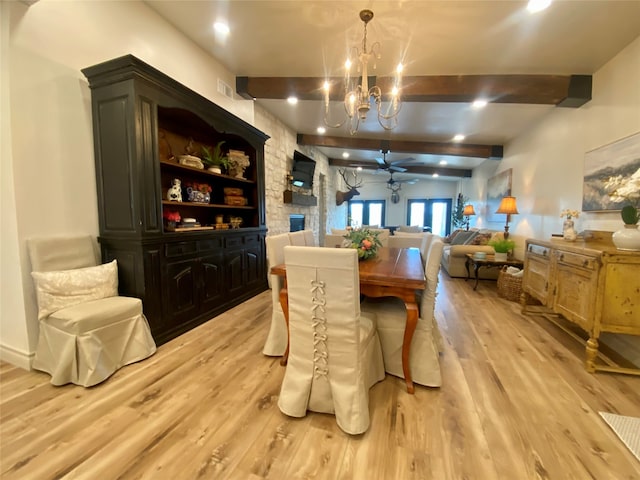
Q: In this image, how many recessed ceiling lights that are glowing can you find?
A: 10